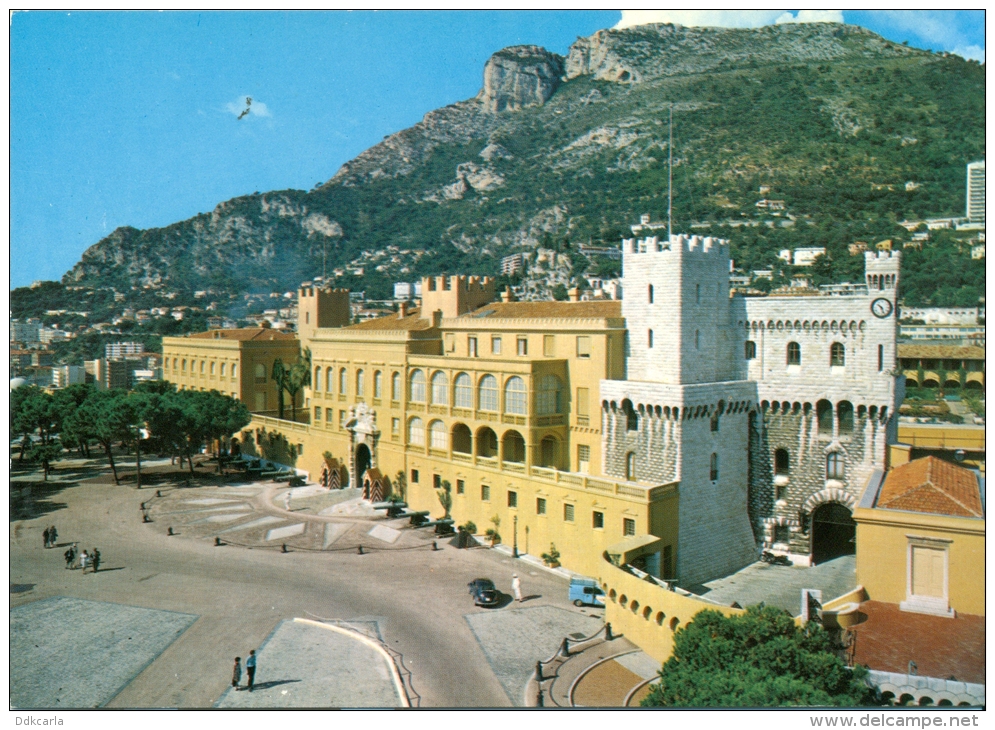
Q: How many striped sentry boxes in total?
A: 2